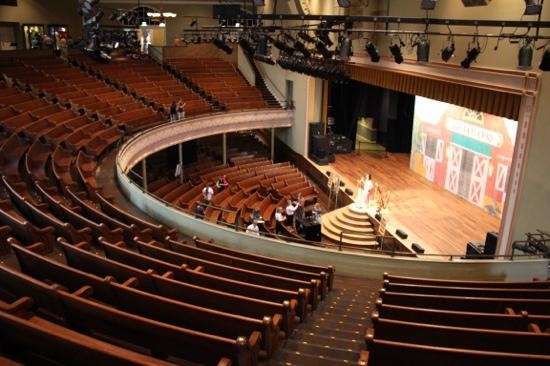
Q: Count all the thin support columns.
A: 4